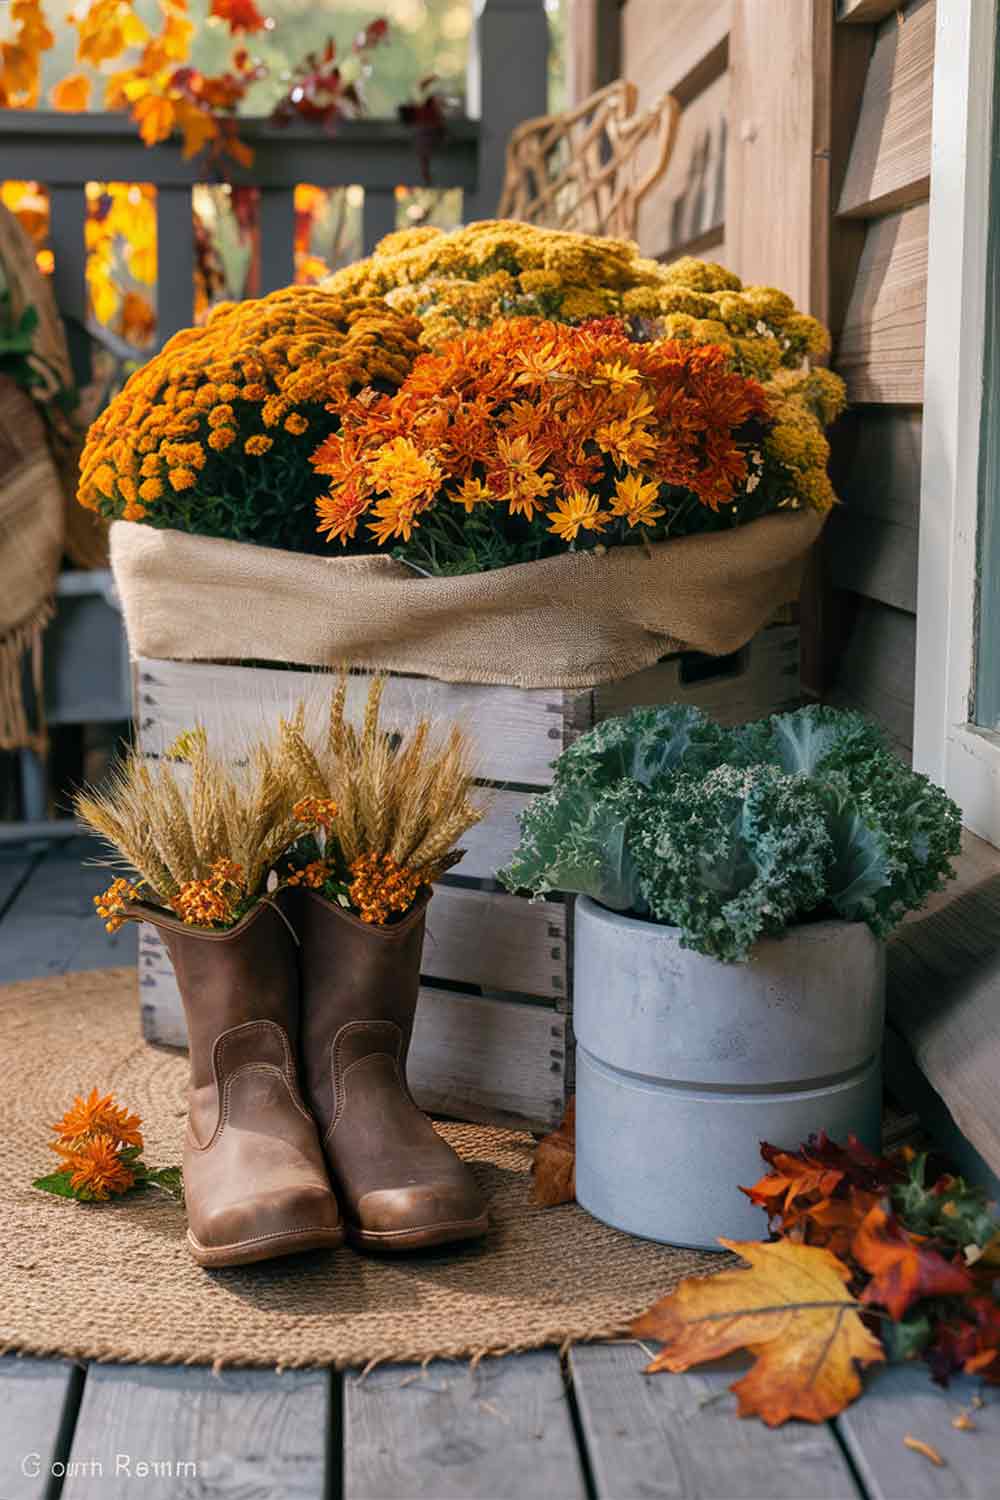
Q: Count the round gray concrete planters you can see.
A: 1